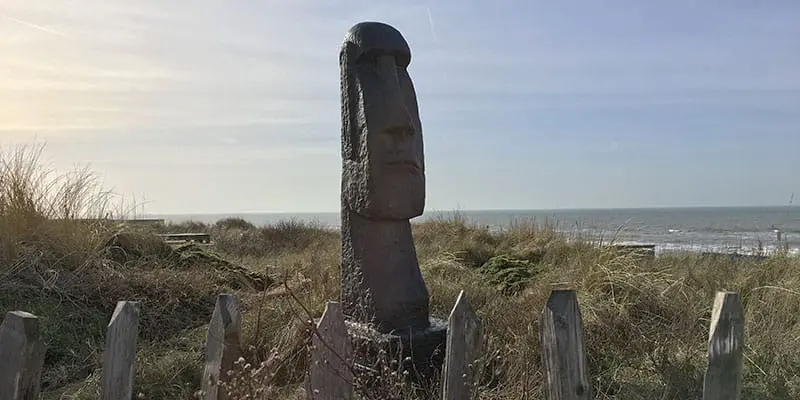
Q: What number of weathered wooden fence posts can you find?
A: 7